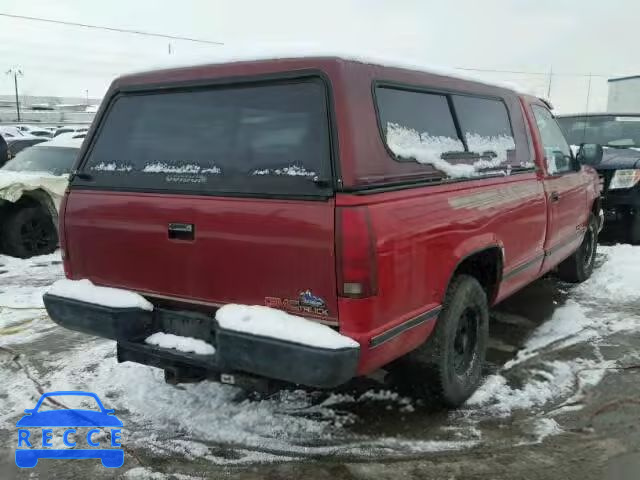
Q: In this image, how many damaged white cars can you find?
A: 1